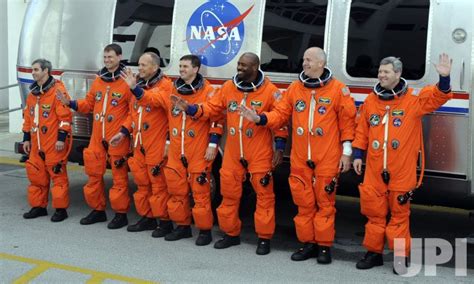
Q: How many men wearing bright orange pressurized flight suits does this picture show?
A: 7